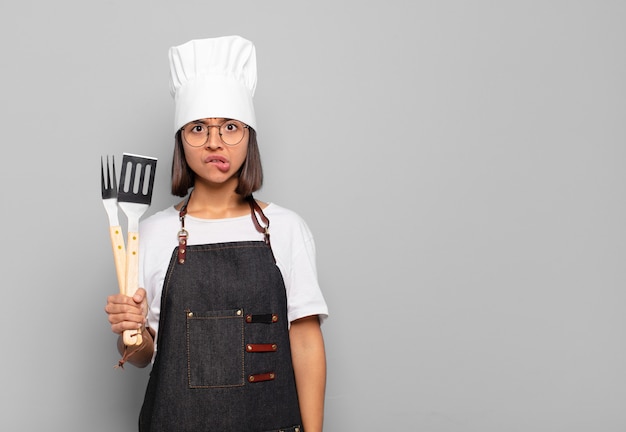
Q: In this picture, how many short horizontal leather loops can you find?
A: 3